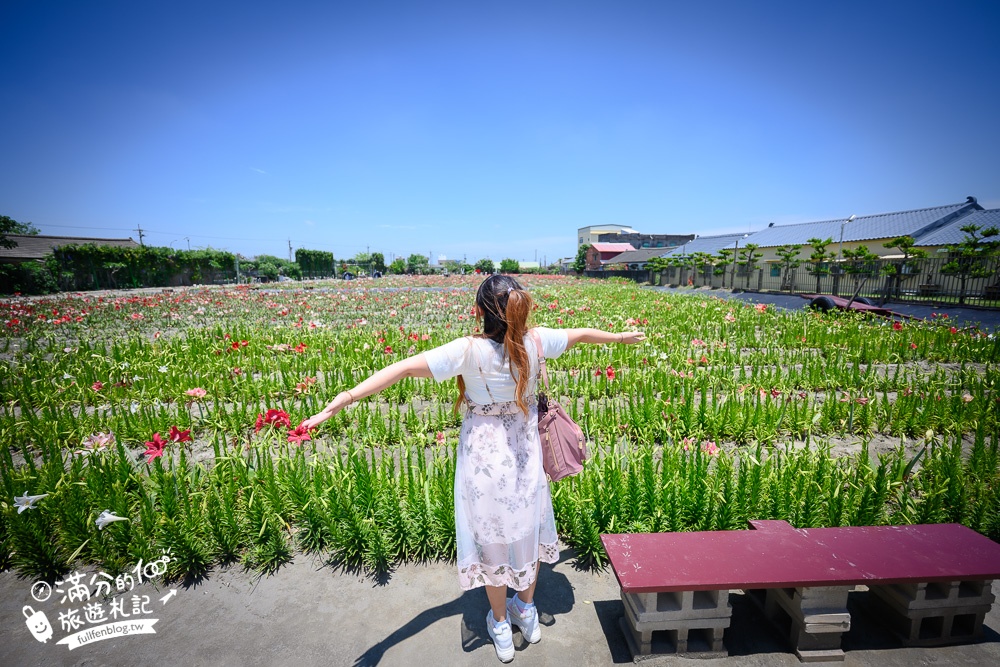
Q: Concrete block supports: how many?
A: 3